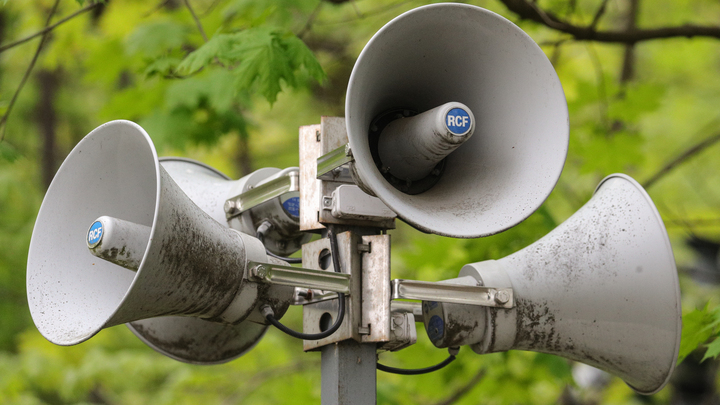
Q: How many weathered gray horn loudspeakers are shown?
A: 4